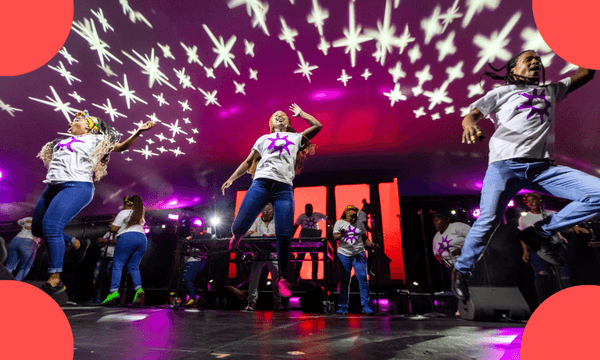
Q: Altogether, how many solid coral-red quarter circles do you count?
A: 4